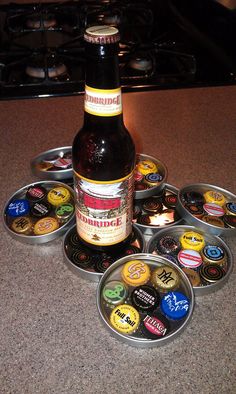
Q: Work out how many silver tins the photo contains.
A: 8